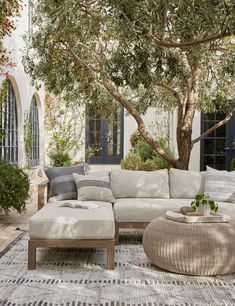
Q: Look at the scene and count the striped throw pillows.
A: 3